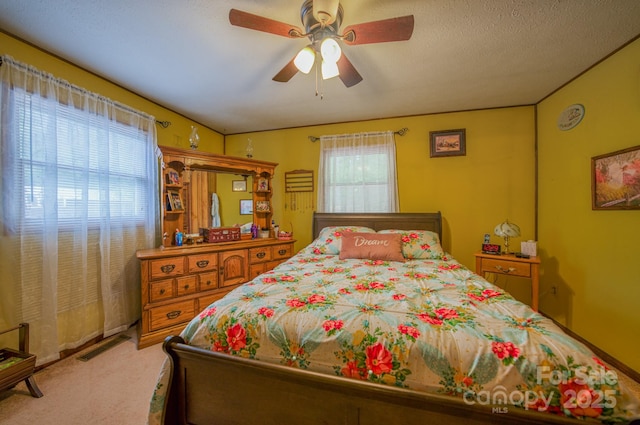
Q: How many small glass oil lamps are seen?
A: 2